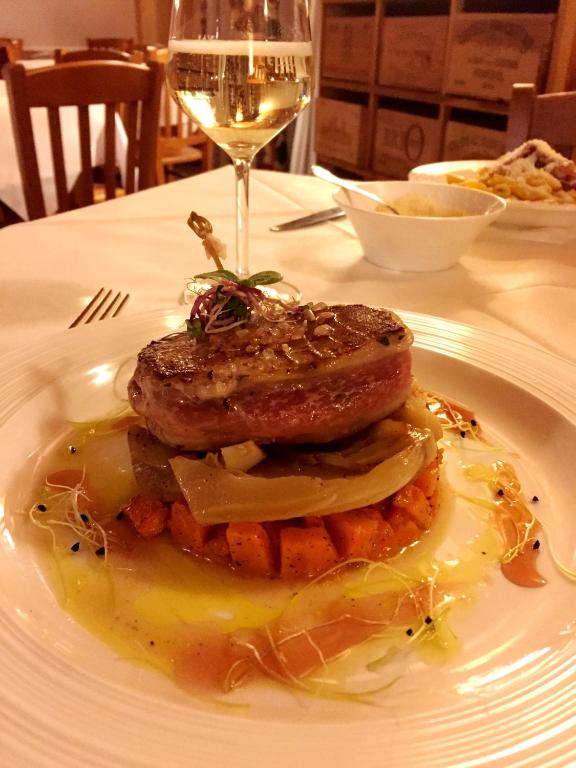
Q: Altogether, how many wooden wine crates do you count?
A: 6